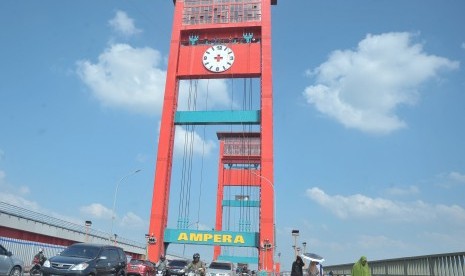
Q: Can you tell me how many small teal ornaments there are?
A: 2